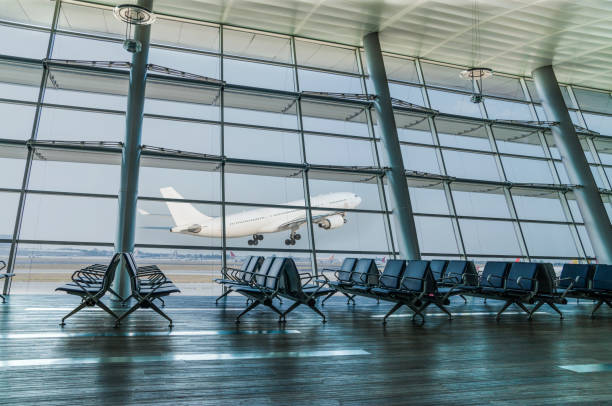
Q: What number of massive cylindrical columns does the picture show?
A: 3